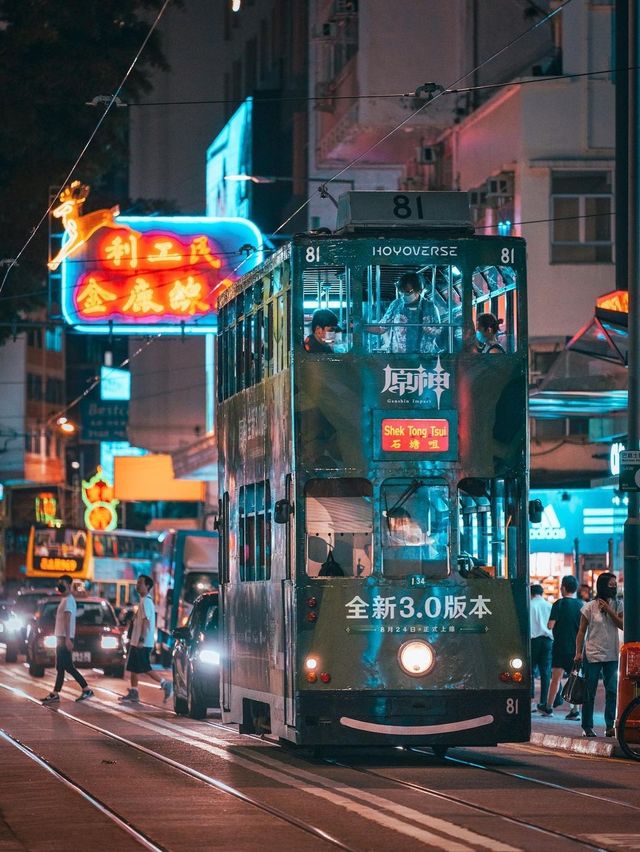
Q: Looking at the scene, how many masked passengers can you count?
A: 3